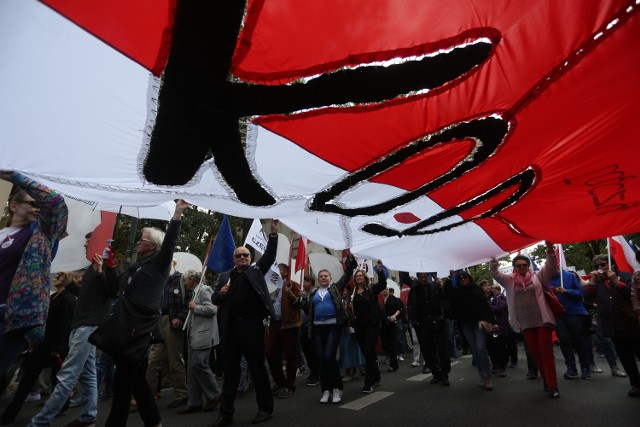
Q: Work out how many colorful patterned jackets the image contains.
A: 1